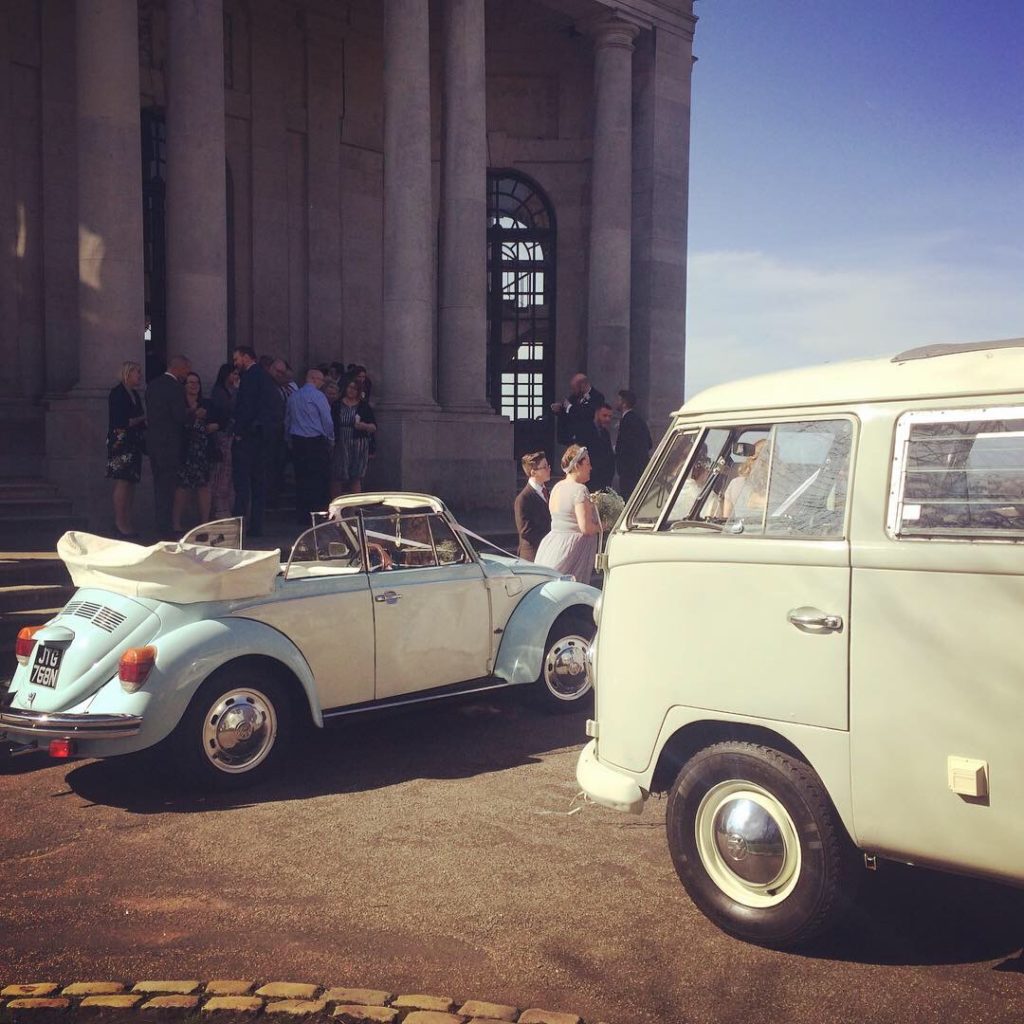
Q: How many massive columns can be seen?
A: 5